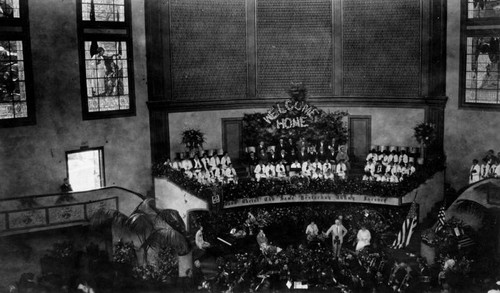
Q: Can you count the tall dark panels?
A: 3